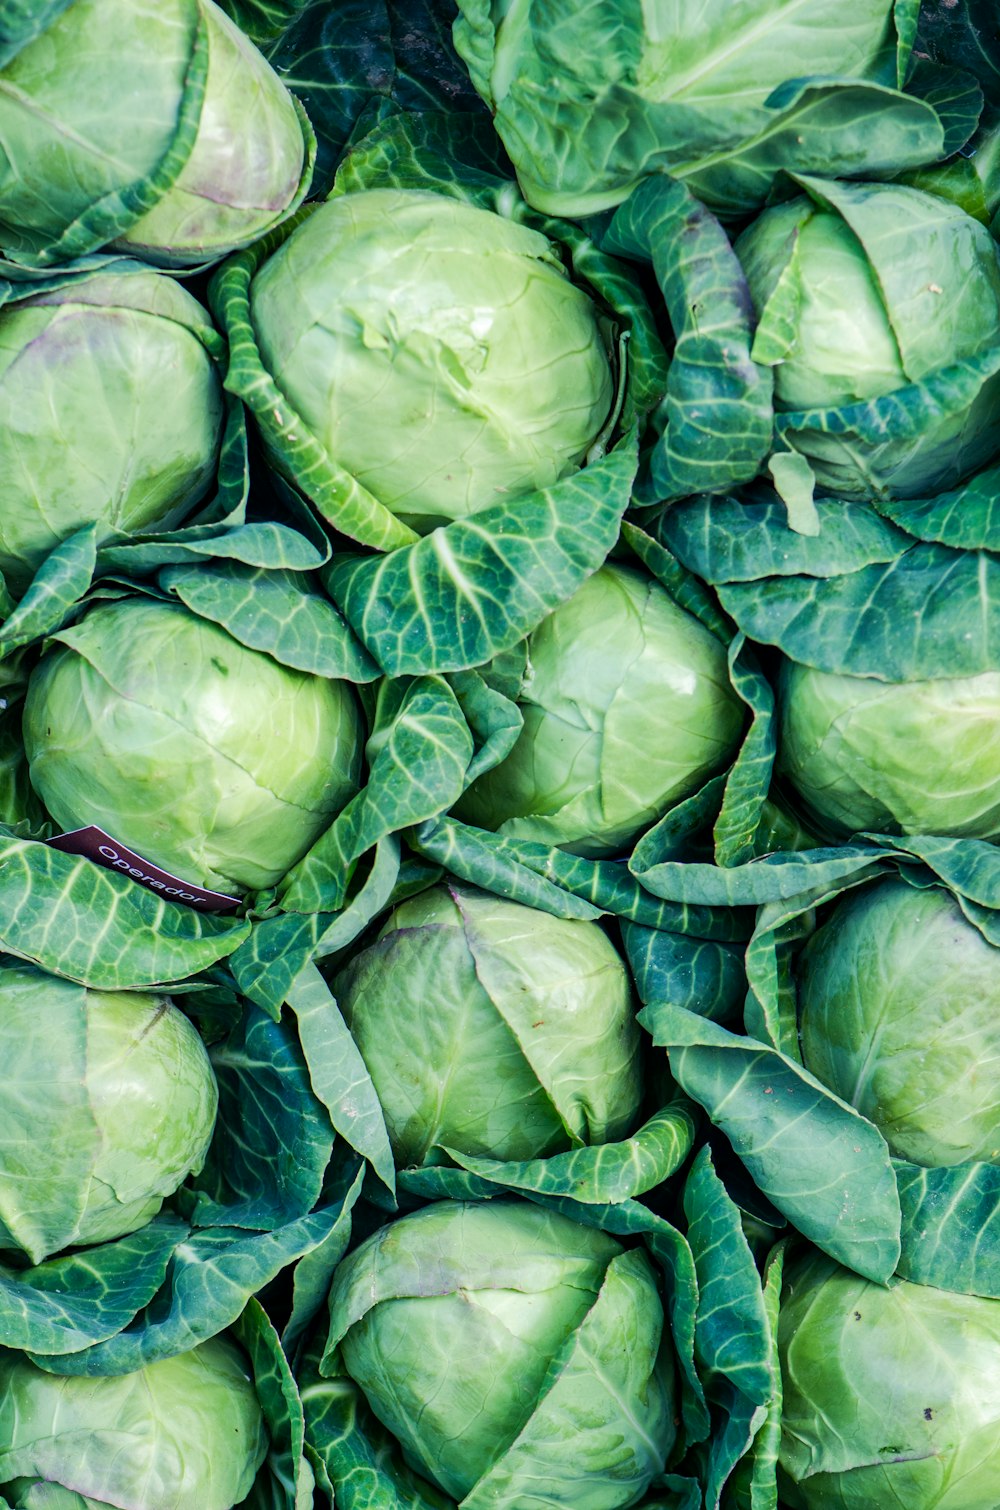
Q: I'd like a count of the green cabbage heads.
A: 14